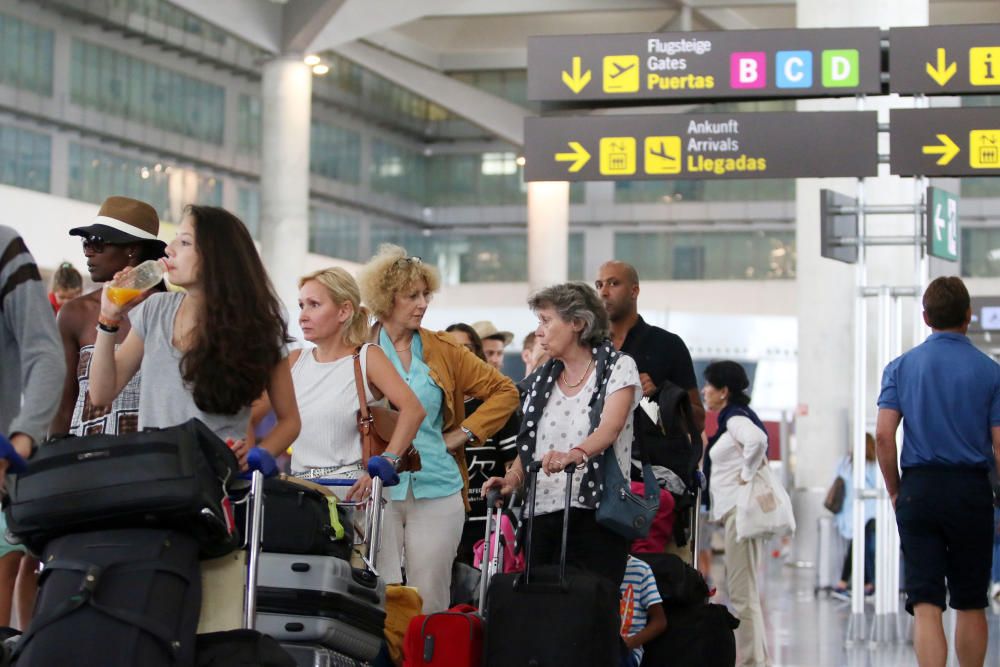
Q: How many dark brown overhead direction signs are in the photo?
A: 4